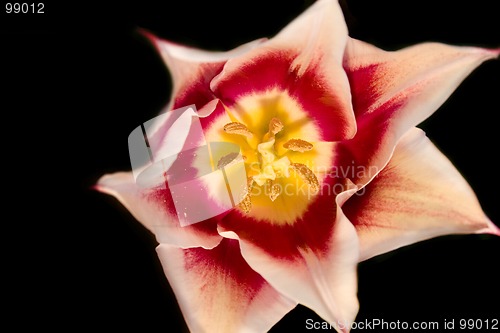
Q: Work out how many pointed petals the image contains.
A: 7